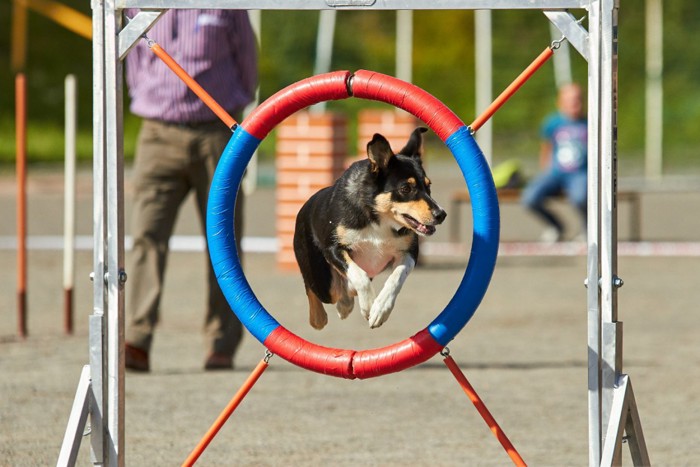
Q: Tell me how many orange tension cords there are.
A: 4